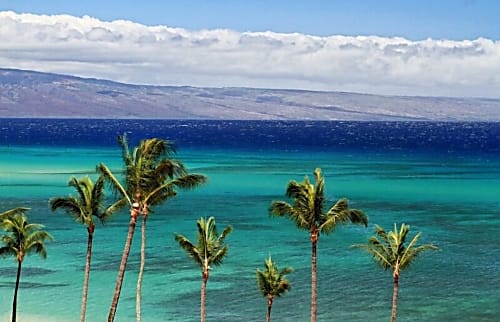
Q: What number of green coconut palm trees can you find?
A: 8